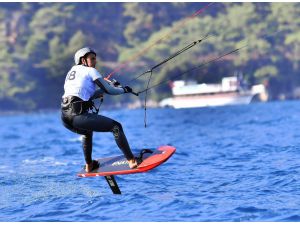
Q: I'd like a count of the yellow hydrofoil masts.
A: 0